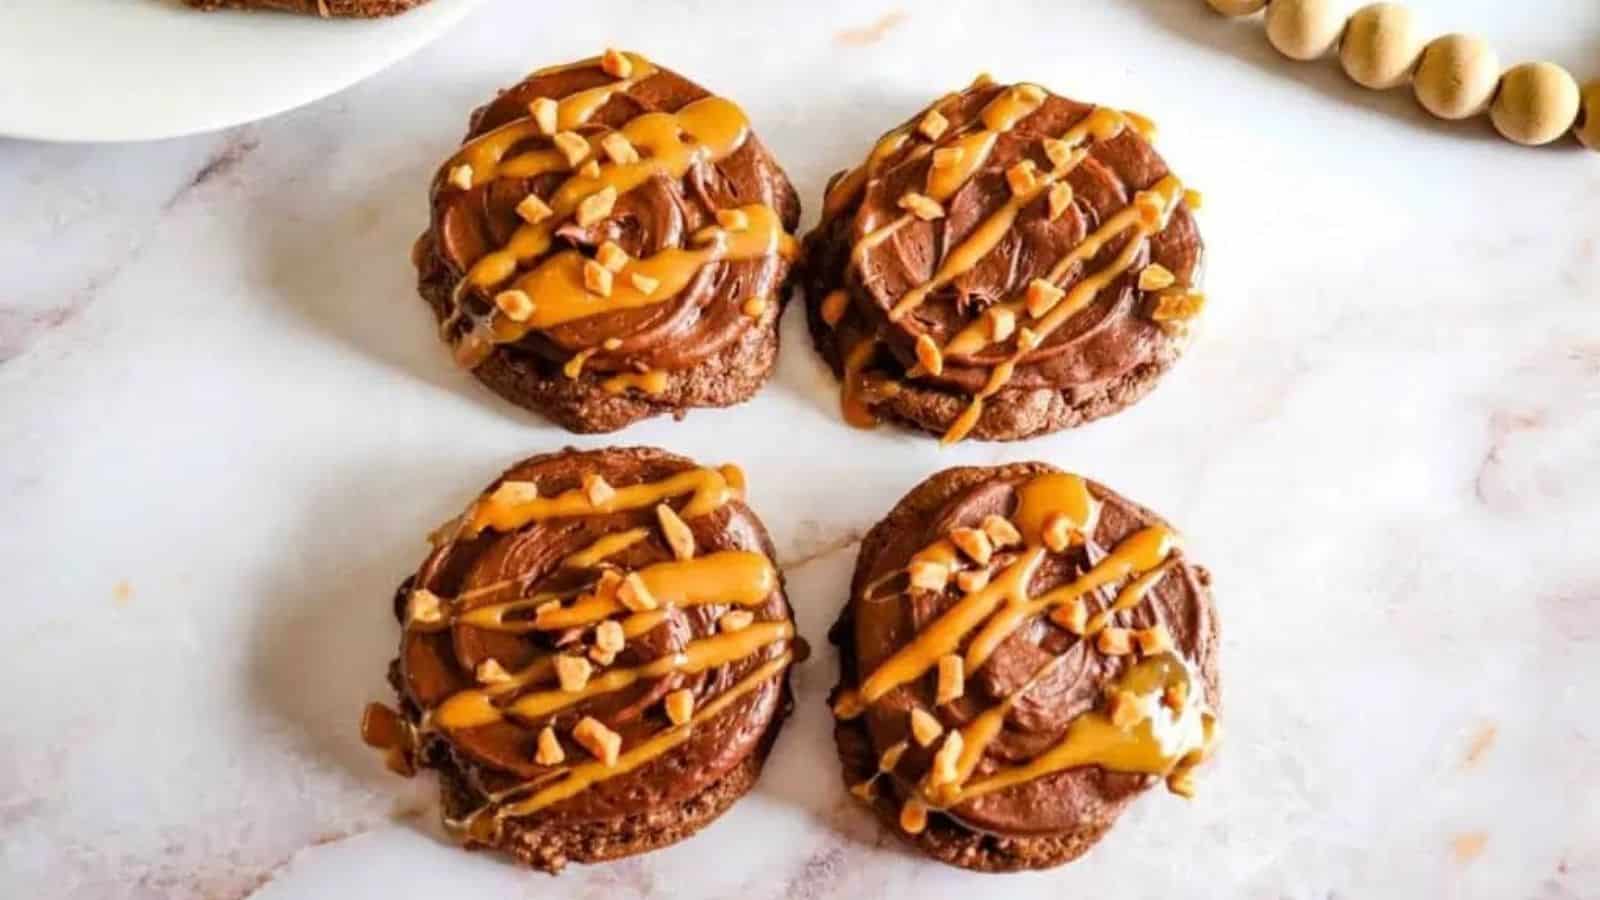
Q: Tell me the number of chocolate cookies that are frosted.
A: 4